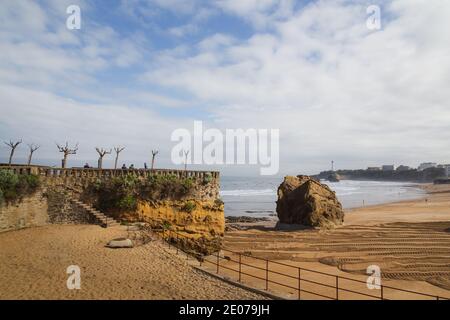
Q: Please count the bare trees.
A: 7